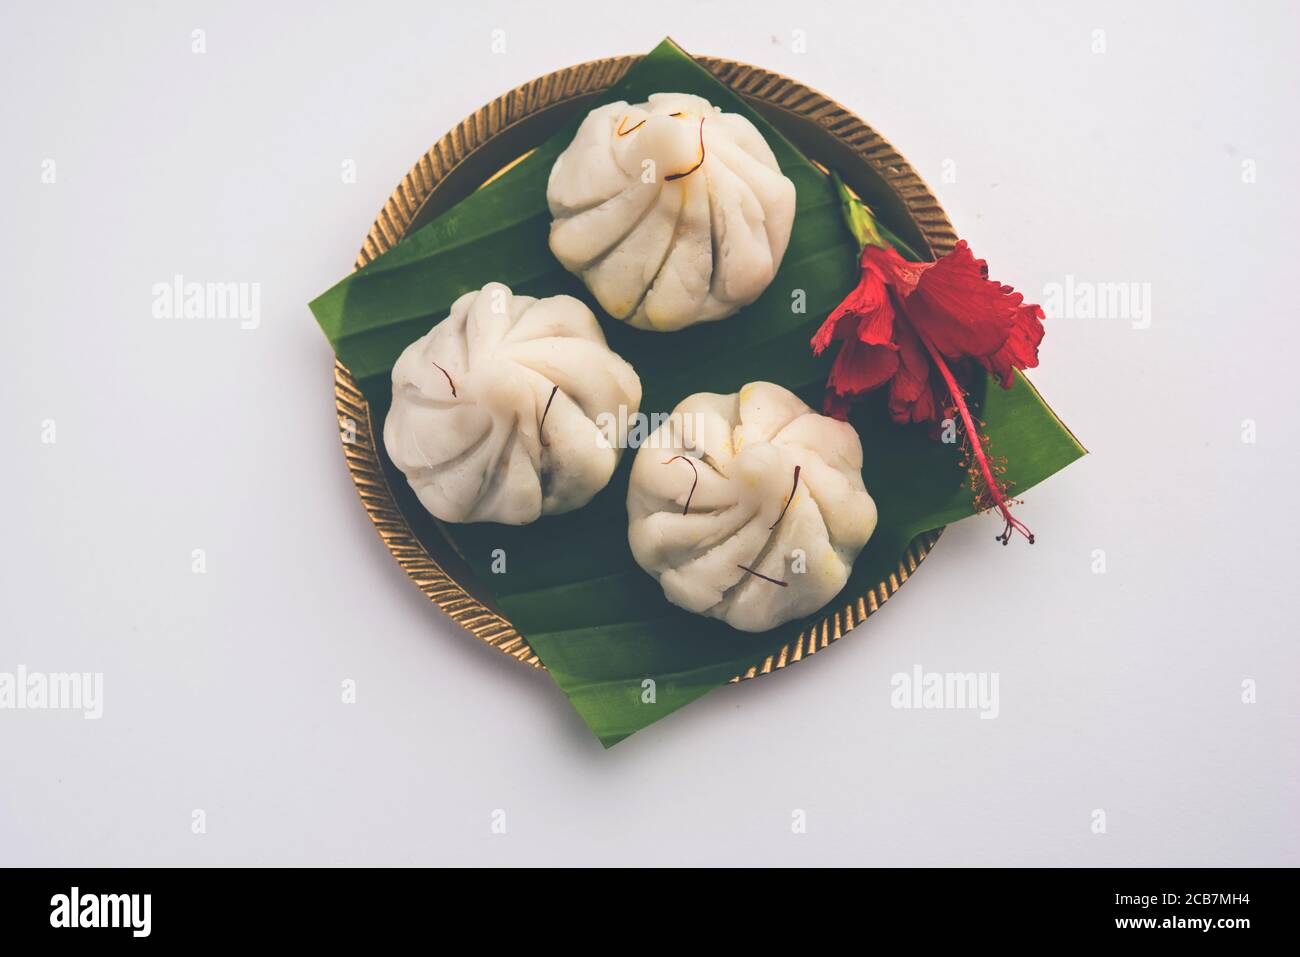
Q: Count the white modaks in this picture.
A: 3